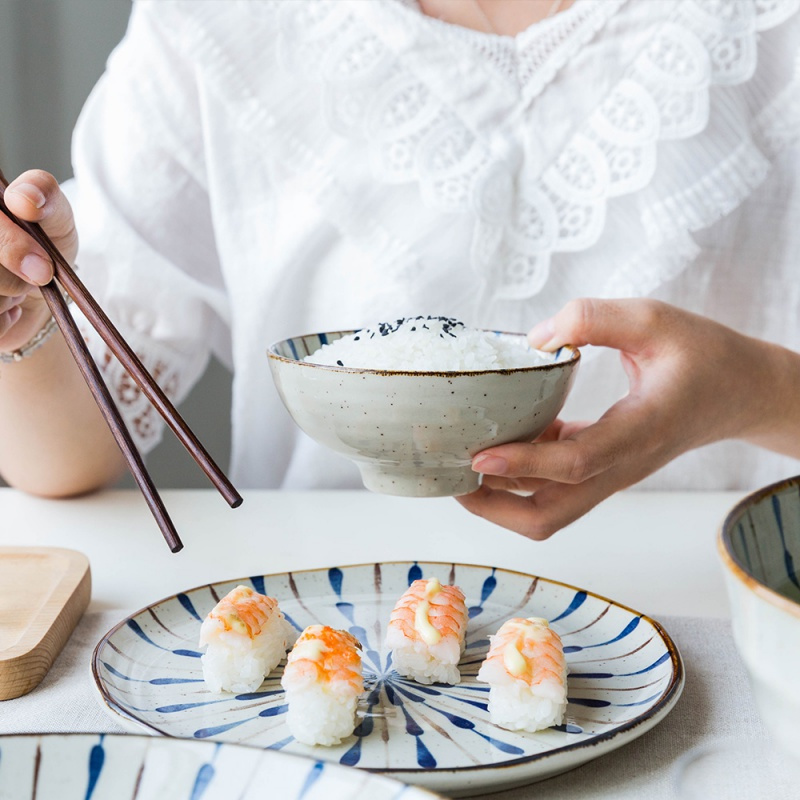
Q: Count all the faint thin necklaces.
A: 1